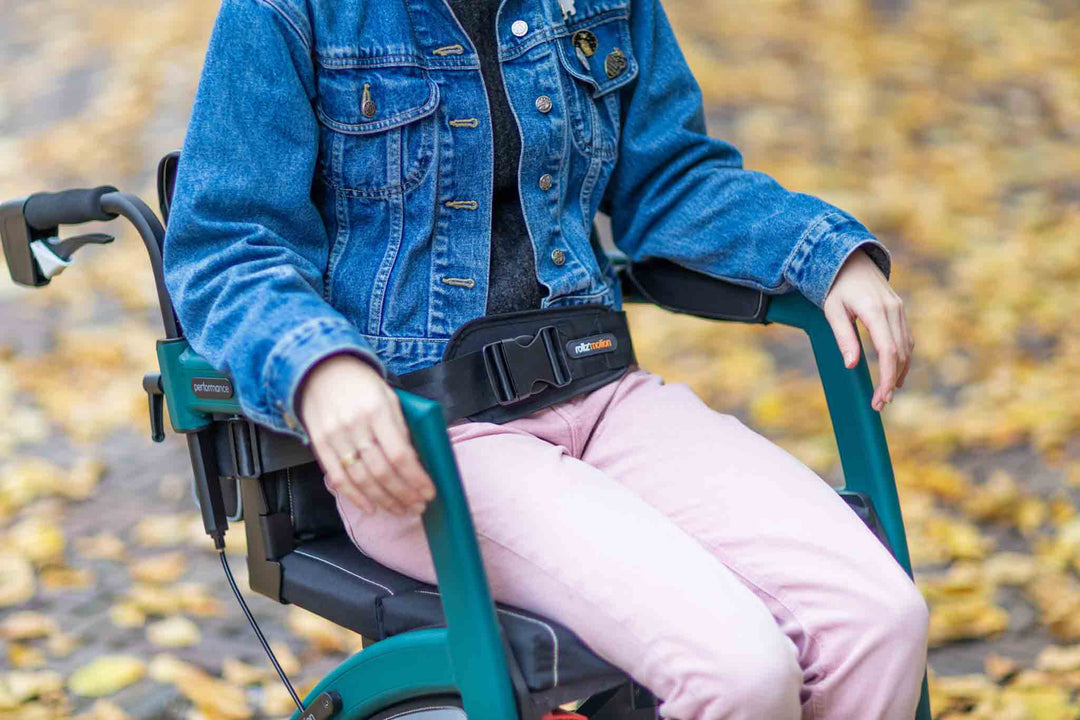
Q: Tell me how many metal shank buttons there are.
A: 5